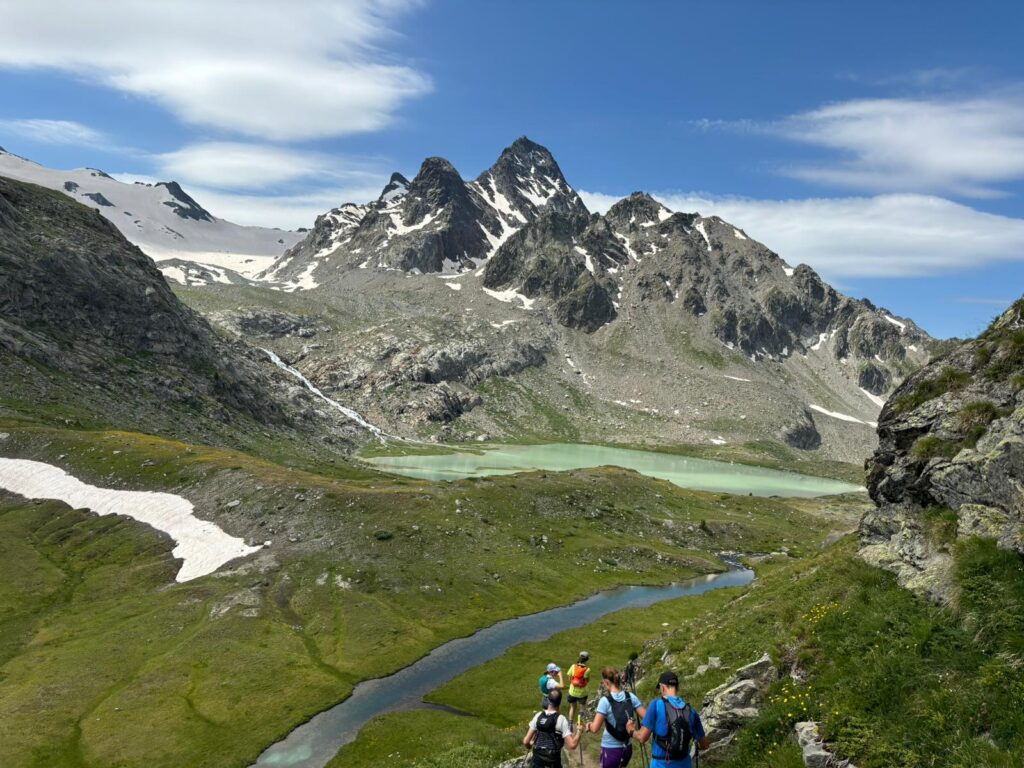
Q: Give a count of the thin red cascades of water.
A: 0